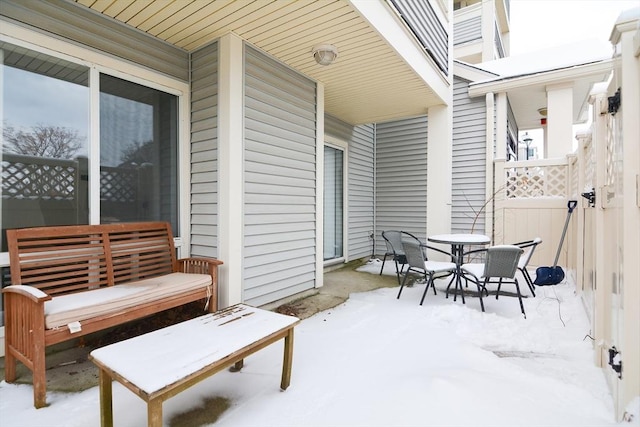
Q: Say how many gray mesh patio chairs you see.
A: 4